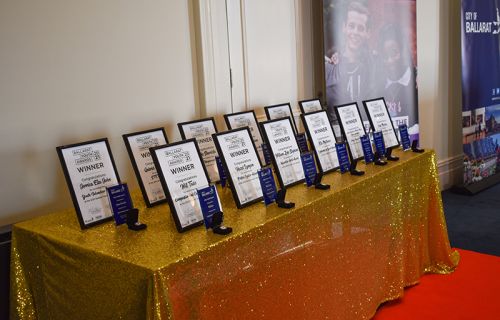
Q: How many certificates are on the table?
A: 12